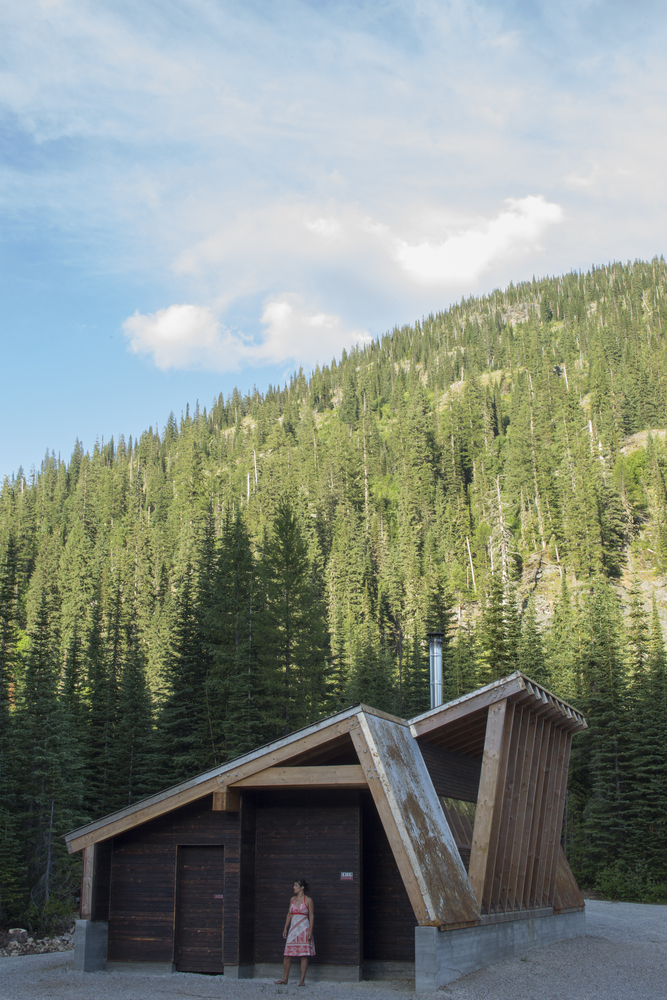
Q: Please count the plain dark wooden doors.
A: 1